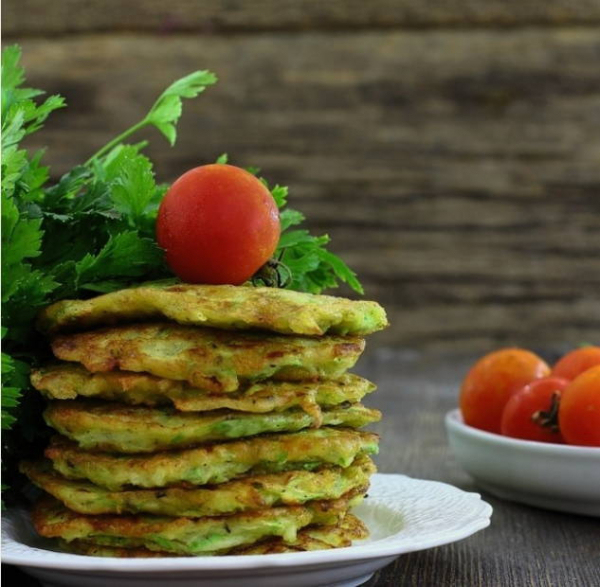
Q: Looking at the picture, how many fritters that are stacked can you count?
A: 8